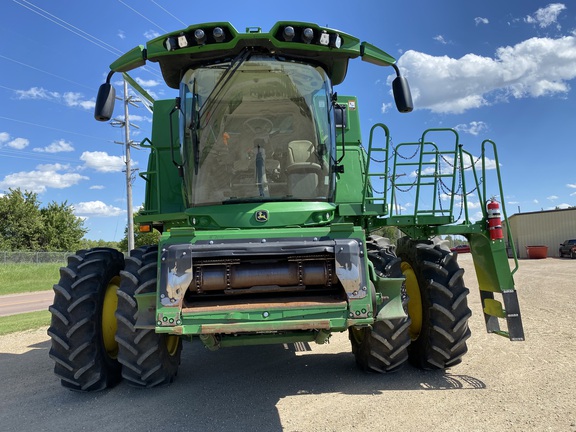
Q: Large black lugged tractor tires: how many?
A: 4